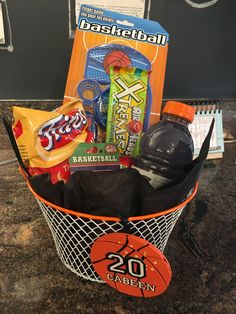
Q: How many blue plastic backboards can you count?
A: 1